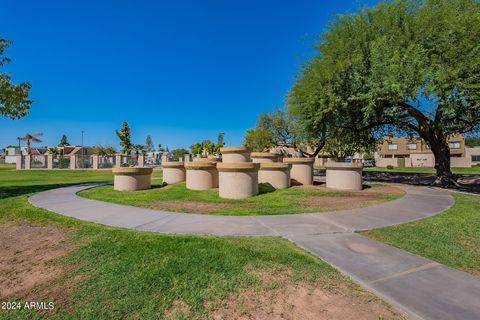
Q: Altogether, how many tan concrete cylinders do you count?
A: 10